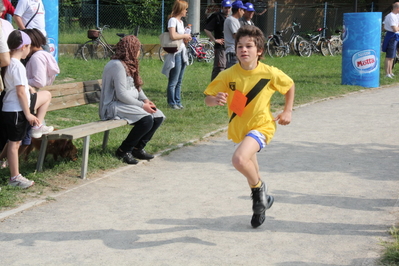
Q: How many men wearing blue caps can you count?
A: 3